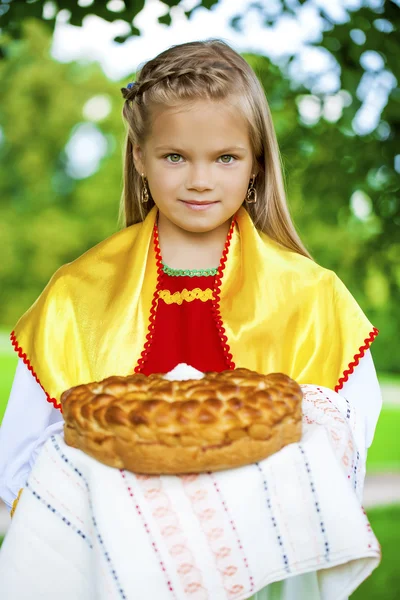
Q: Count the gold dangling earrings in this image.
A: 2